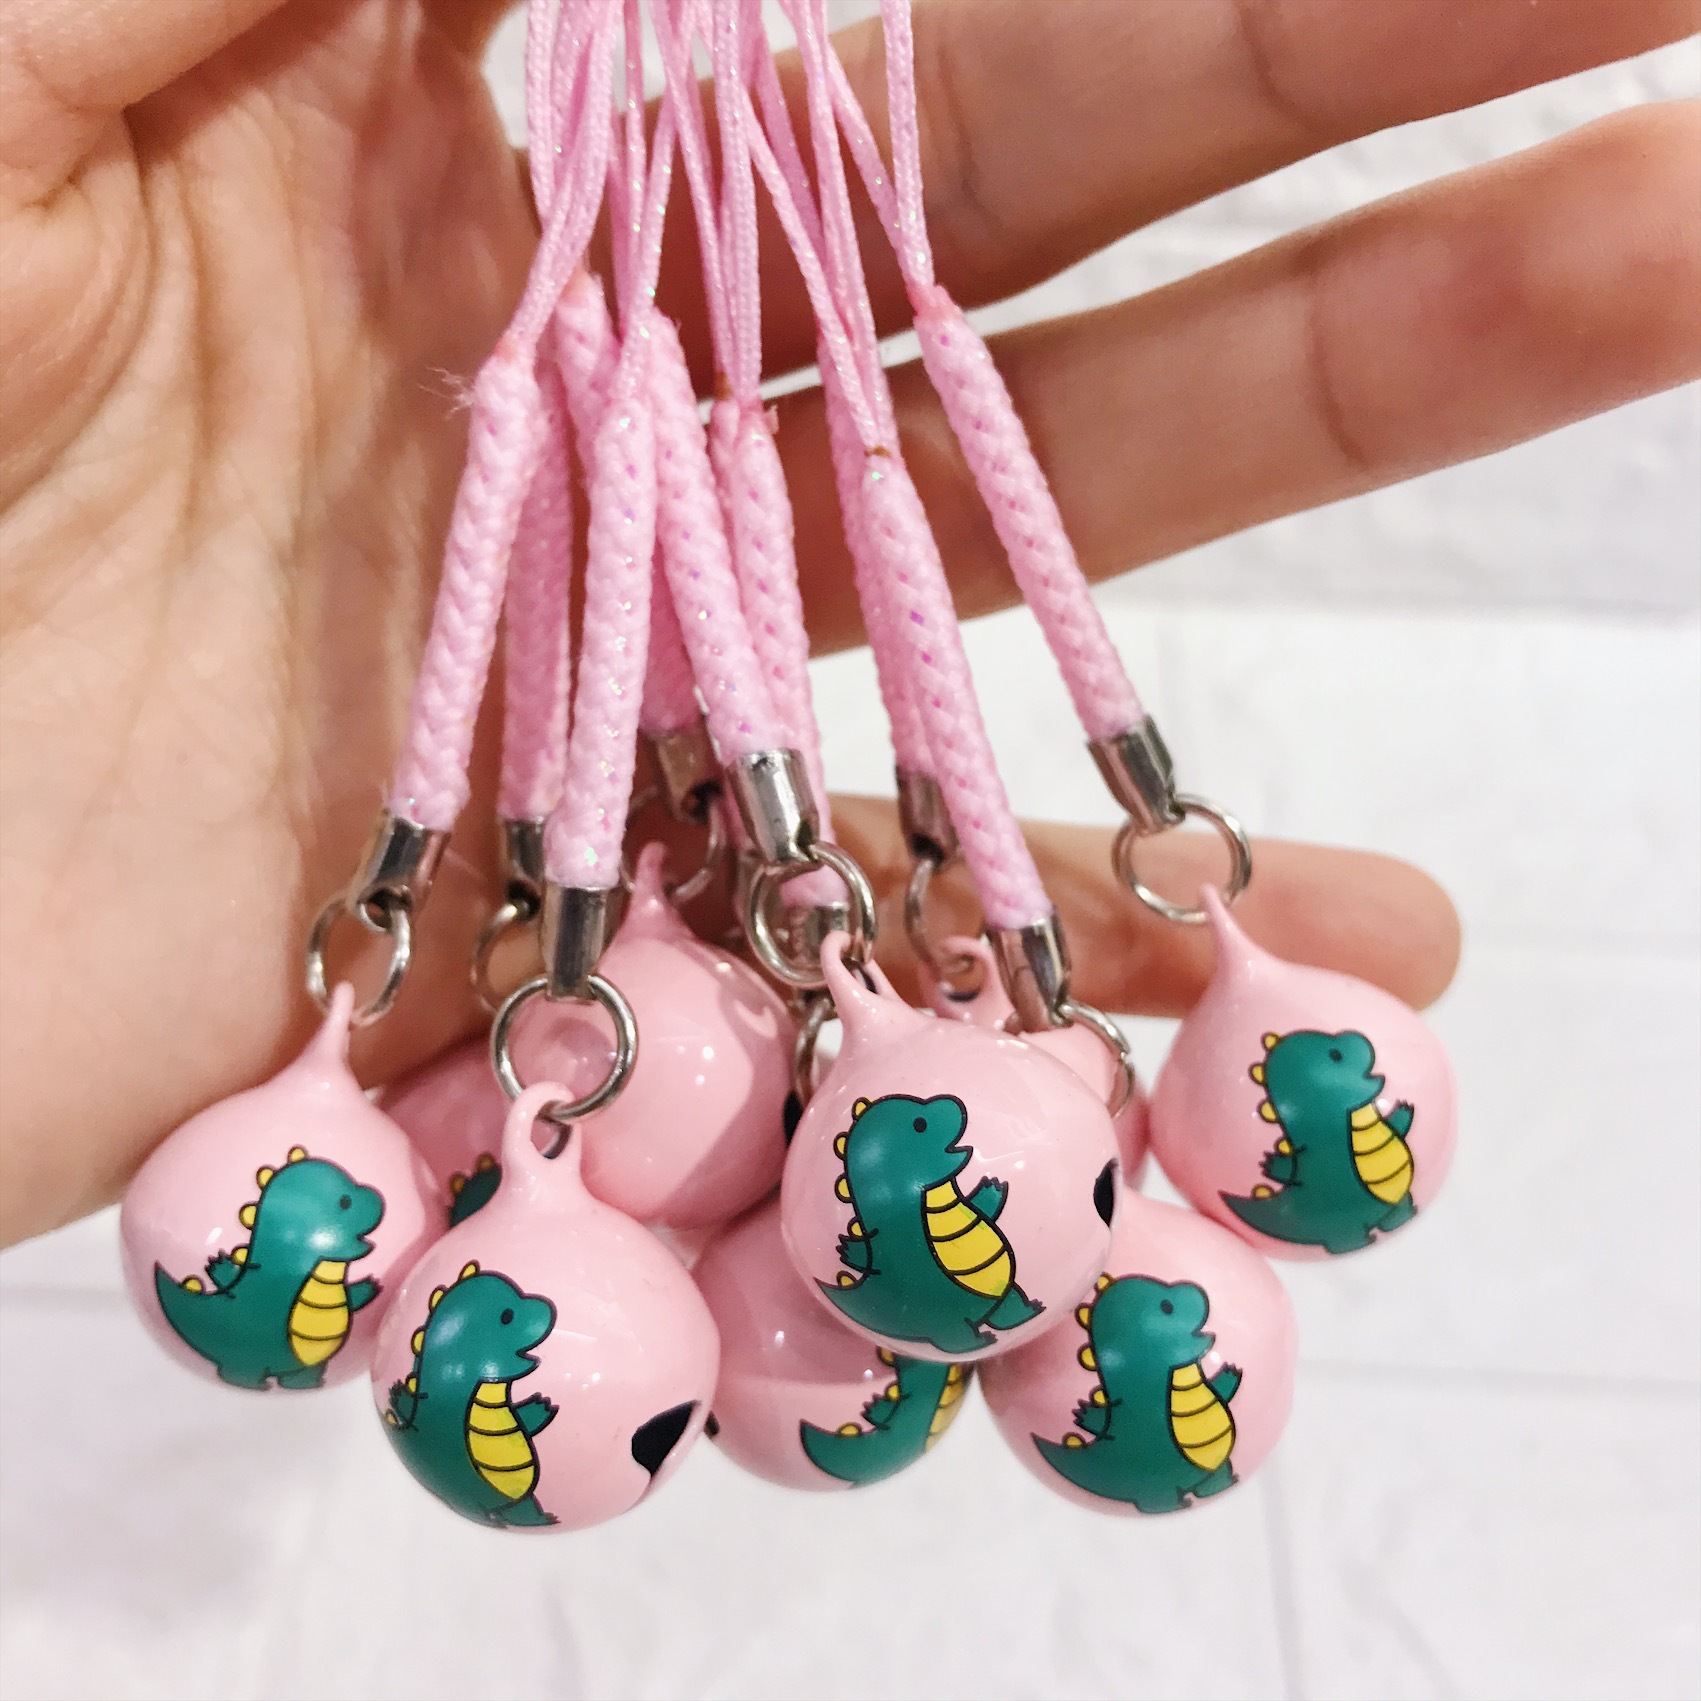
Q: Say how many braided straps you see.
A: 10